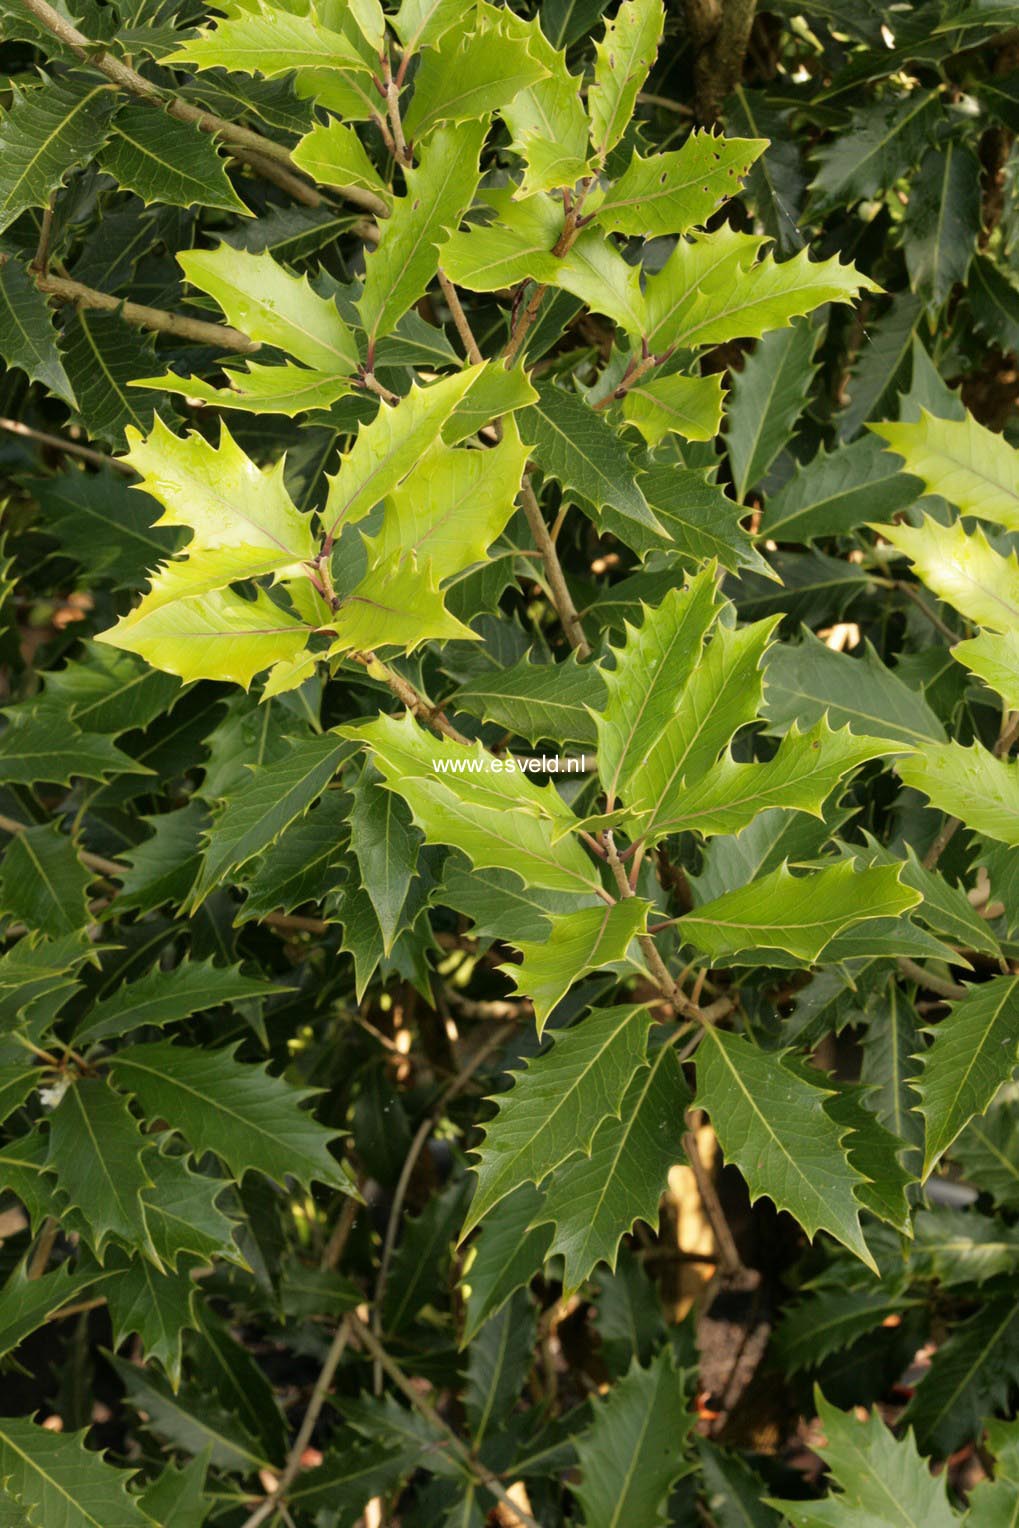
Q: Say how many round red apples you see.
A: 0